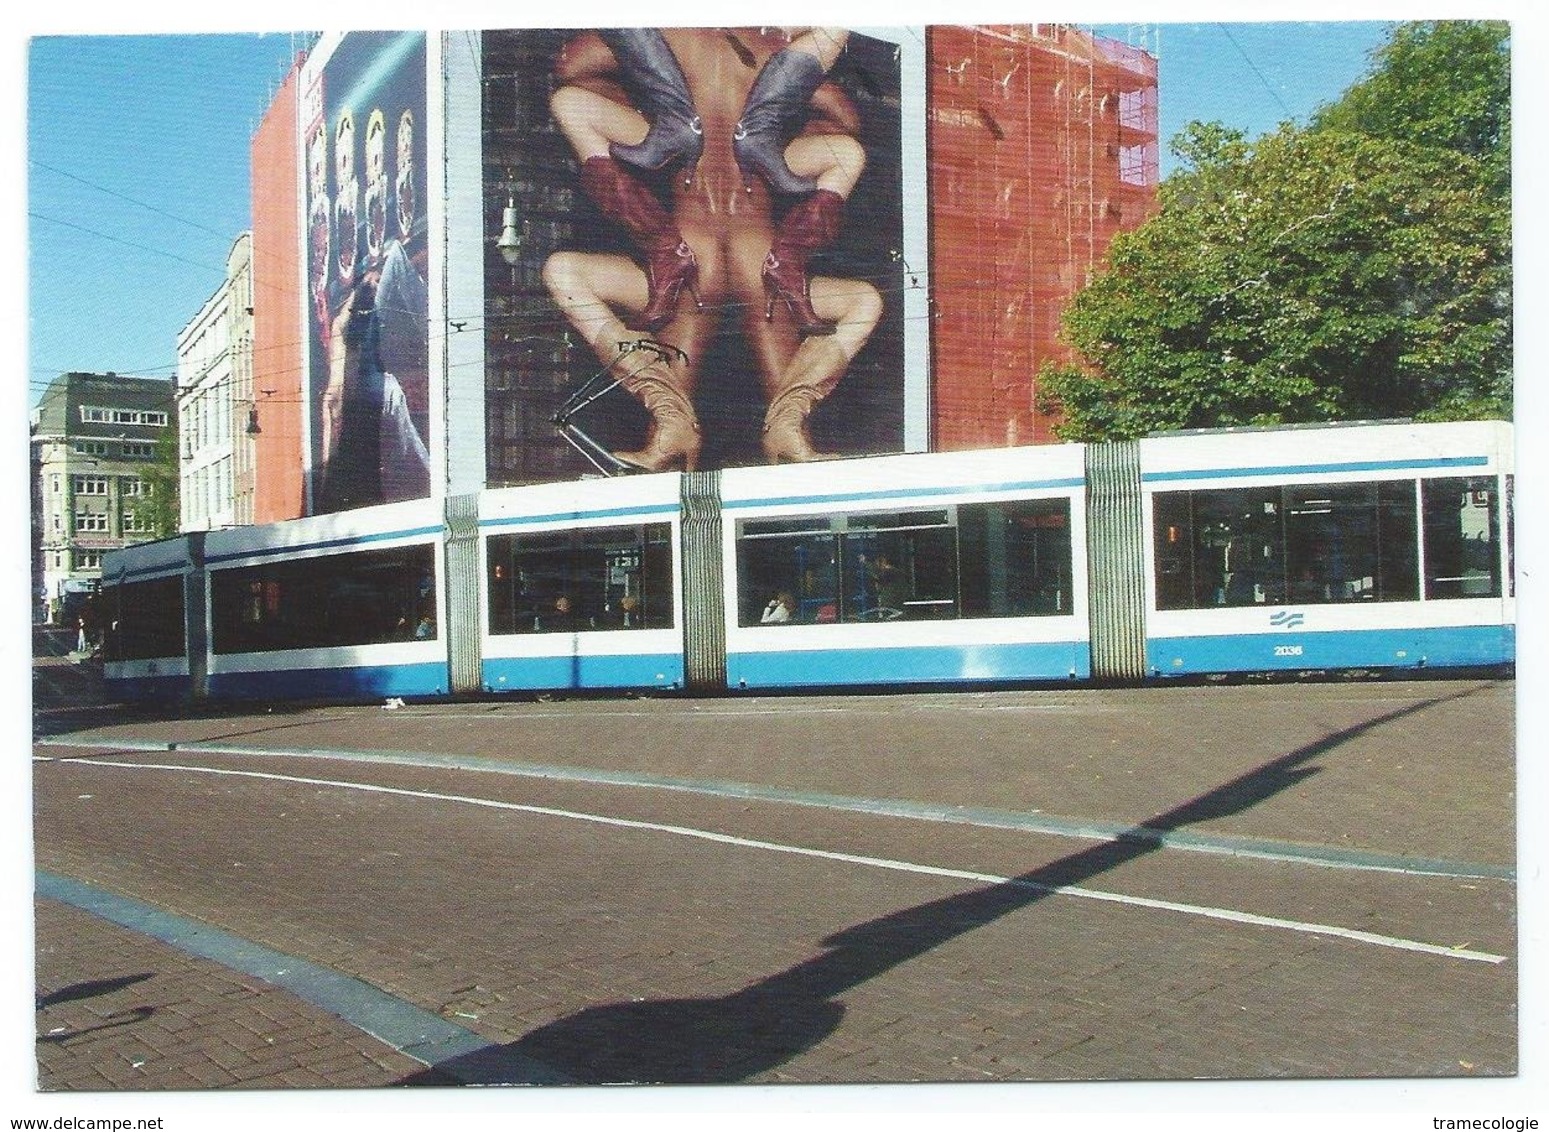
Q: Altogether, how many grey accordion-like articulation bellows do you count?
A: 4